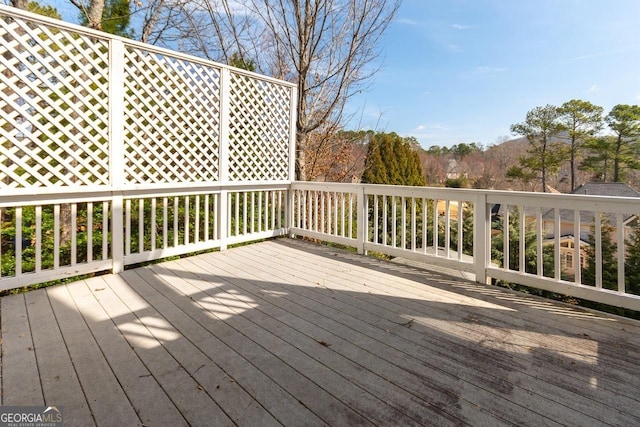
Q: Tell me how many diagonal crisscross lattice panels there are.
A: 3